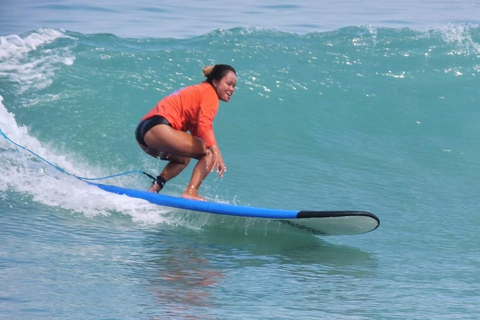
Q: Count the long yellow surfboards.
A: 0